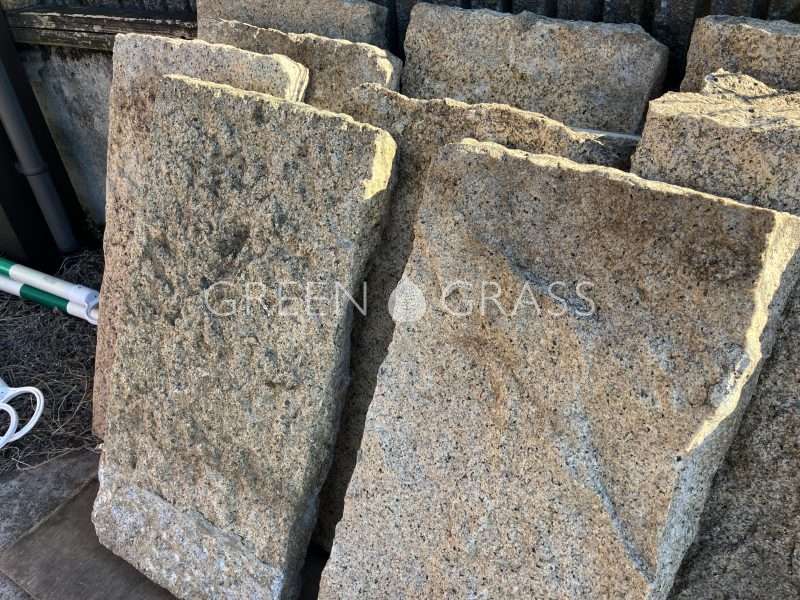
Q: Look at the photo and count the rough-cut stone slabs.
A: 9